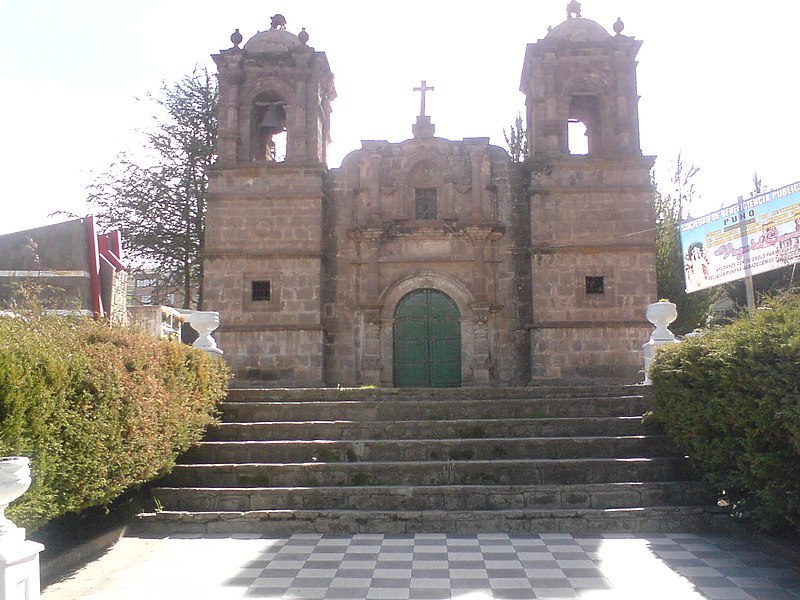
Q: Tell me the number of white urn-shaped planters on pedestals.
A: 3